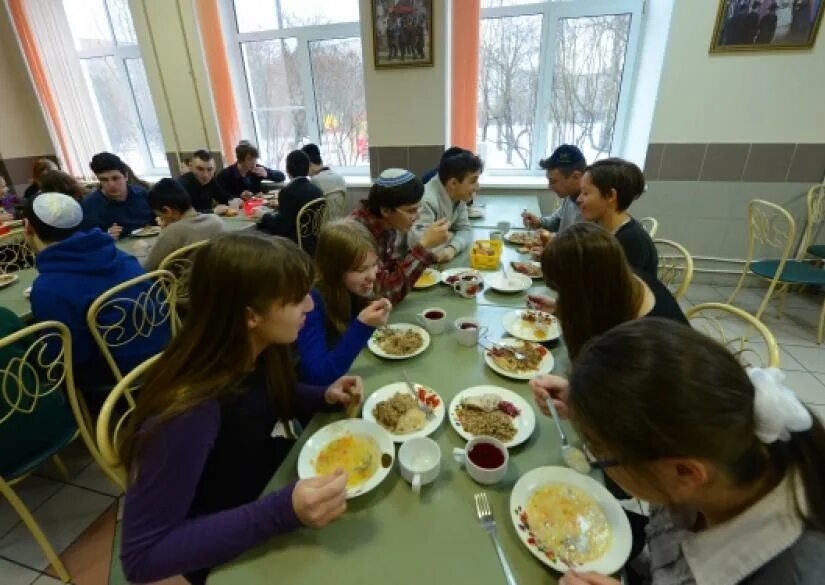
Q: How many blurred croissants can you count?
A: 0